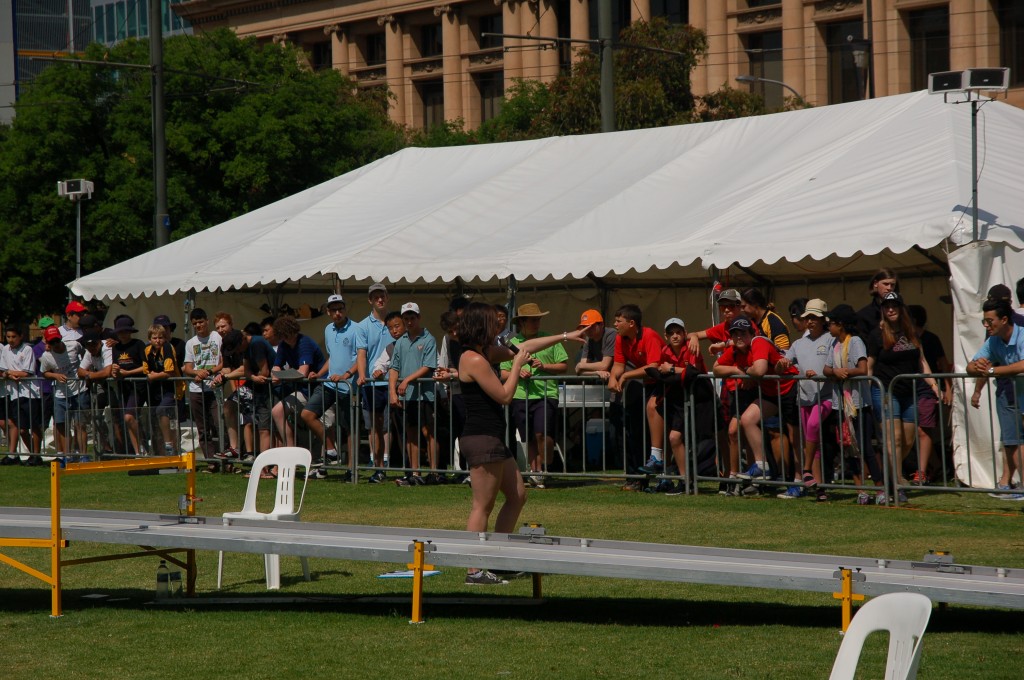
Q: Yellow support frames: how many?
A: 3